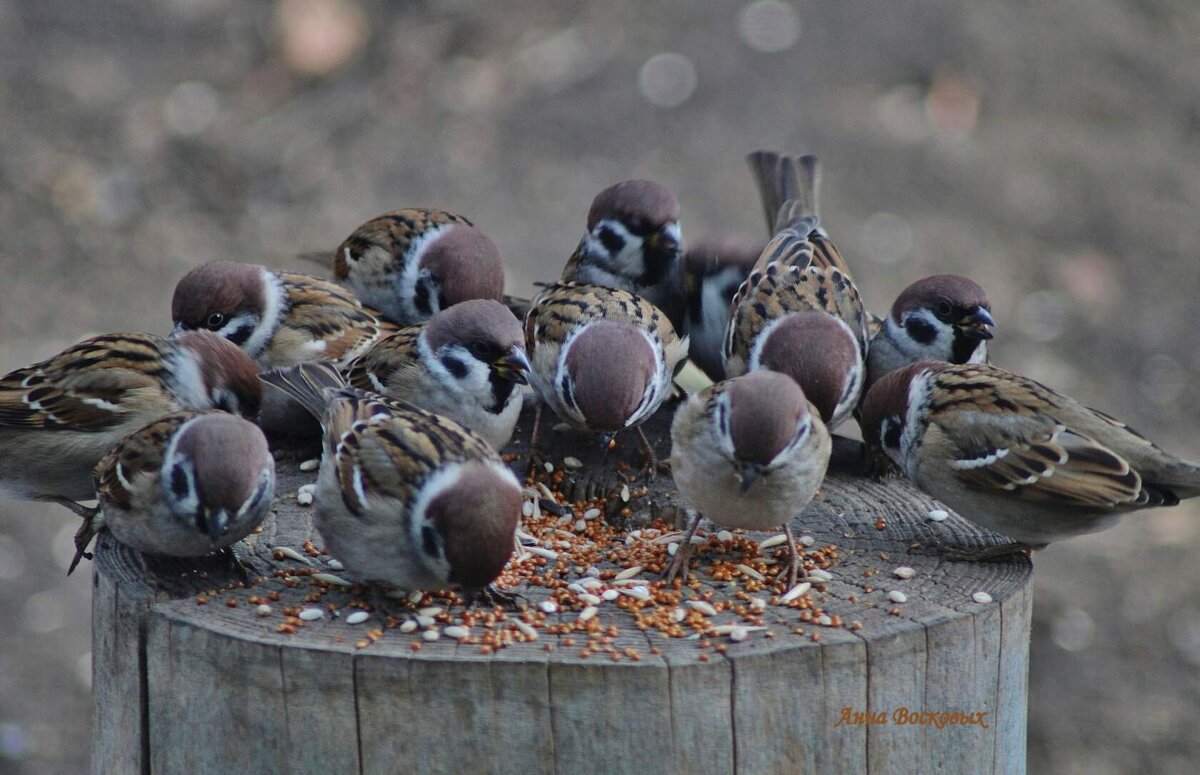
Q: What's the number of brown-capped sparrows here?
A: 13